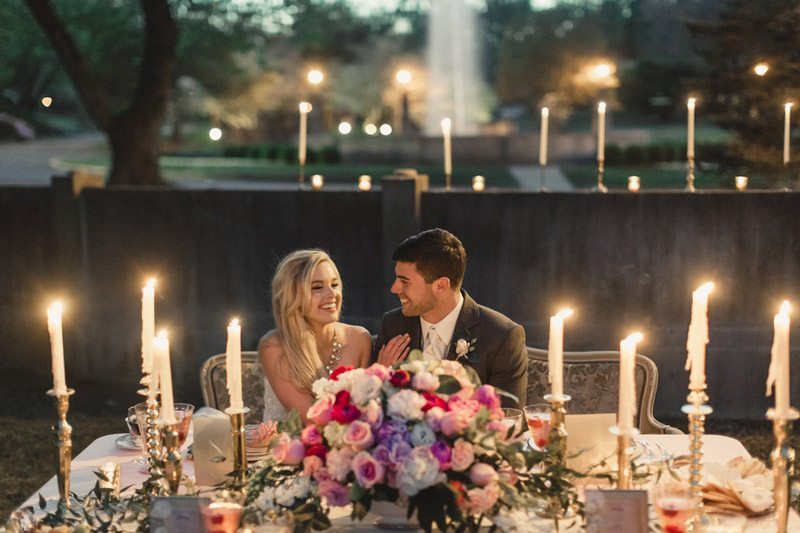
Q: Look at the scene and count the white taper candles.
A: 14